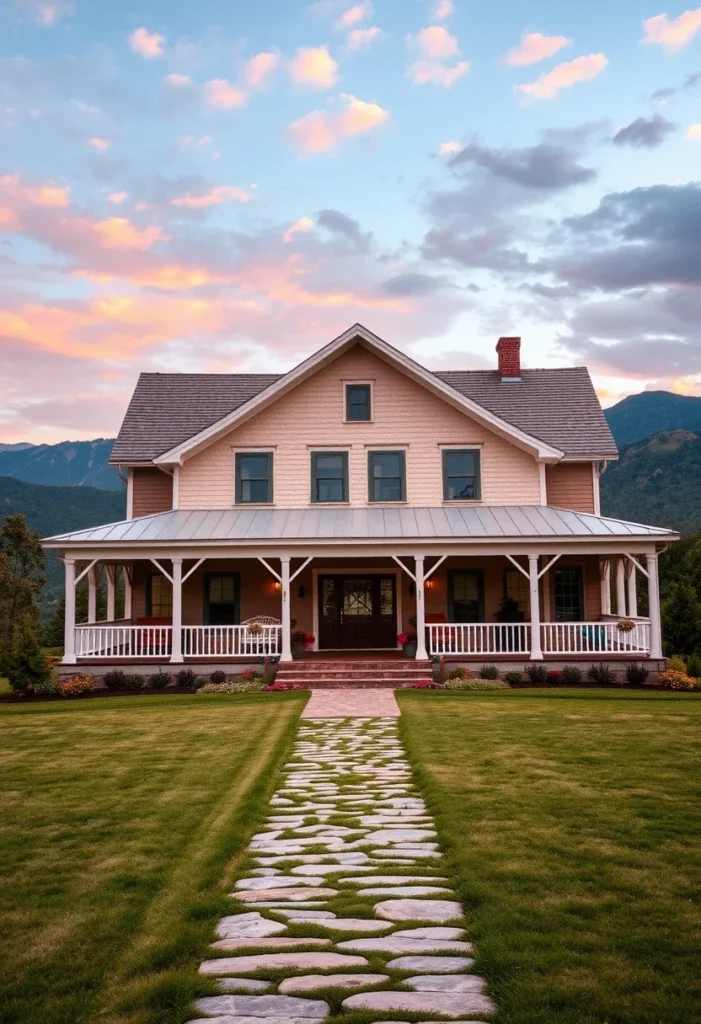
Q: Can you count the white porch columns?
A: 12